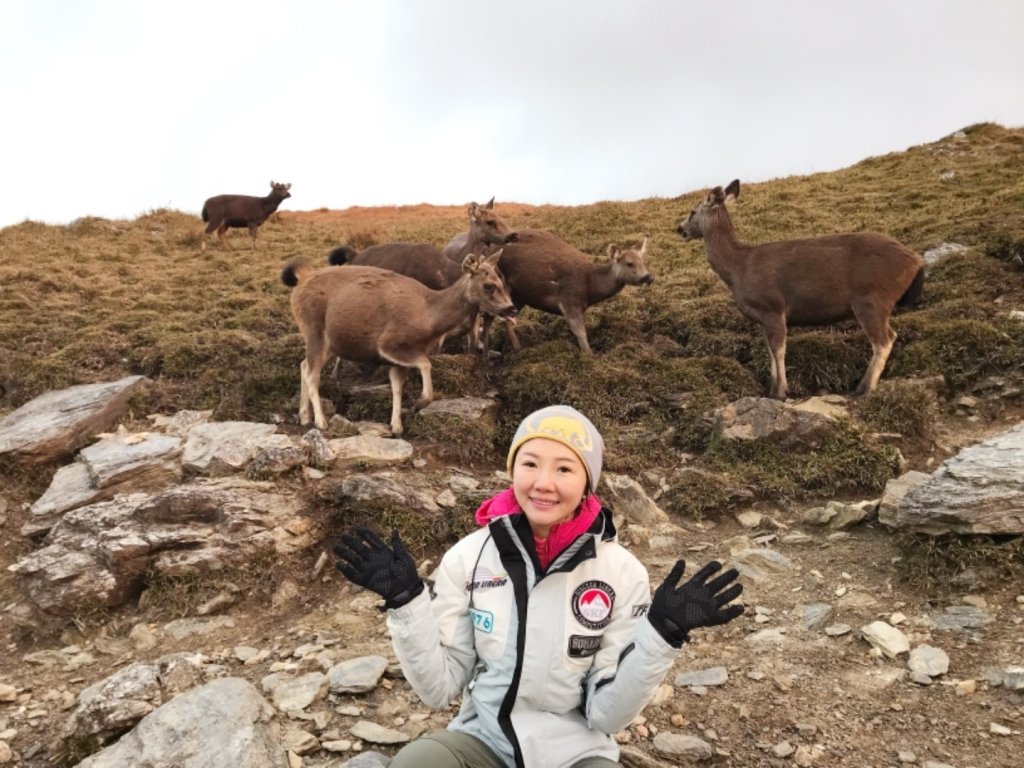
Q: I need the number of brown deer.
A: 6